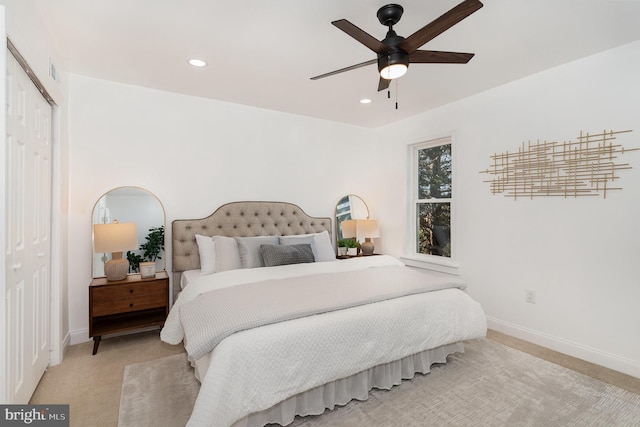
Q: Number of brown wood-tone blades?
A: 5